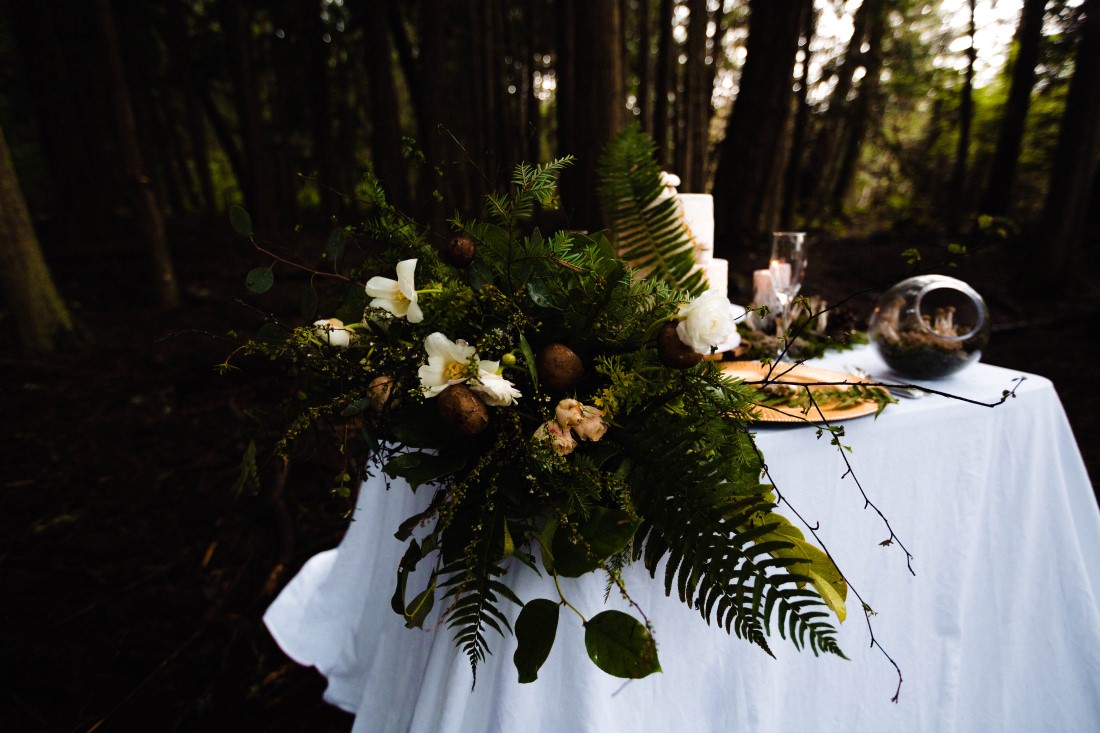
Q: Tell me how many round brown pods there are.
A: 5